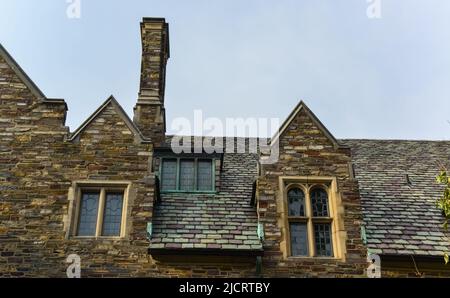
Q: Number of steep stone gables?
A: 3